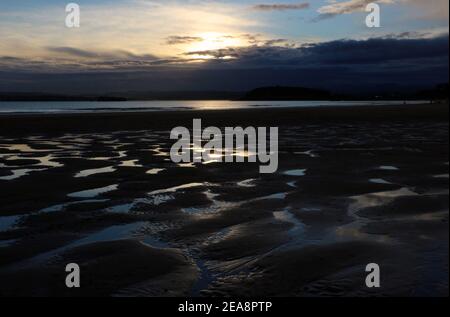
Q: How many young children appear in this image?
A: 0